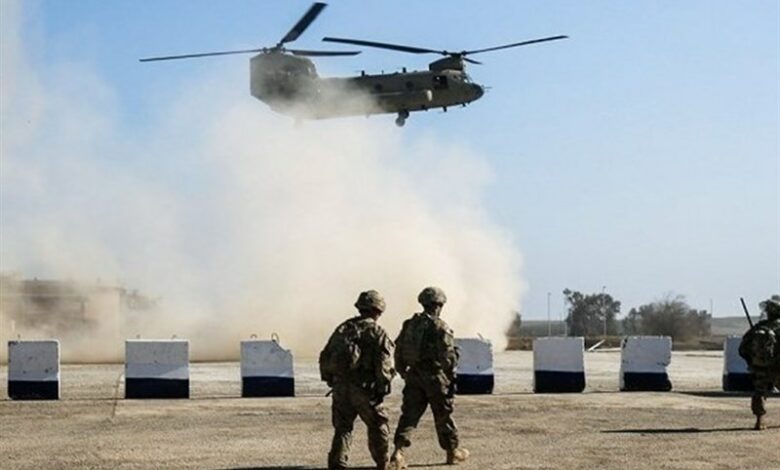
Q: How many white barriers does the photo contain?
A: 7